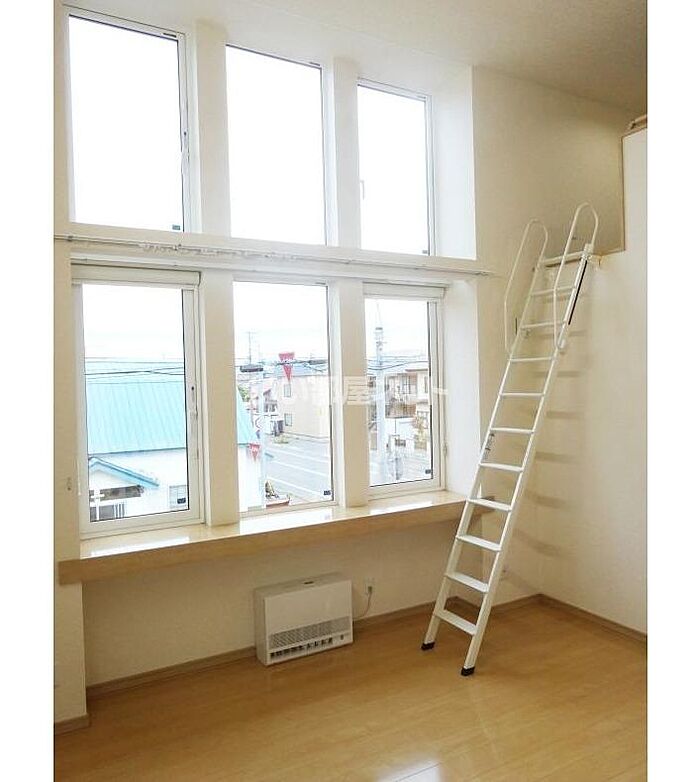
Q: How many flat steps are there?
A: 11